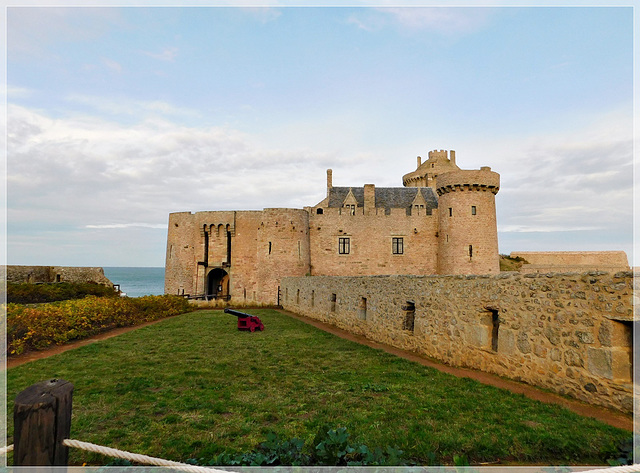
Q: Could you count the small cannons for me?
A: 1